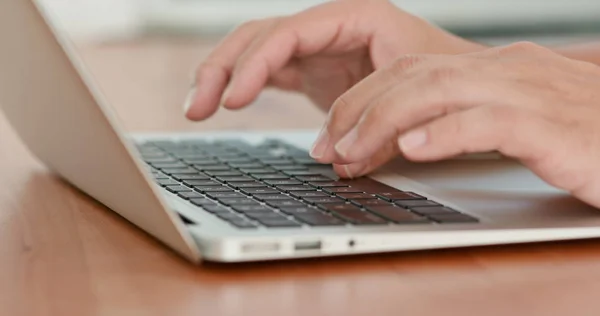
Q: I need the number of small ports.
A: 3